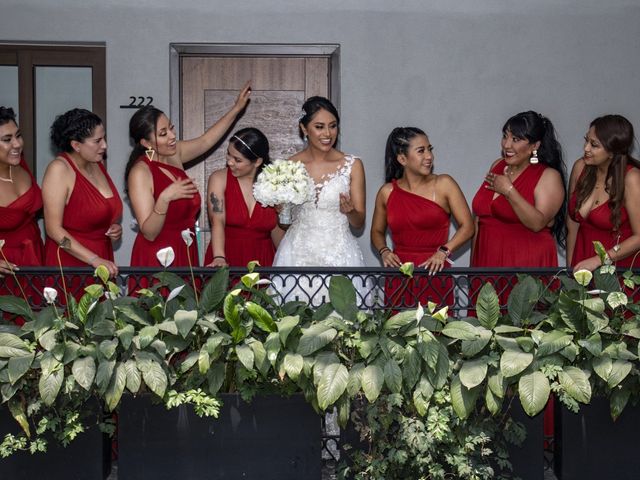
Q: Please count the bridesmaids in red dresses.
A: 7